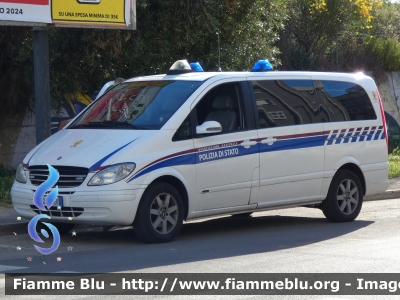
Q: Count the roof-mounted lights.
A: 3